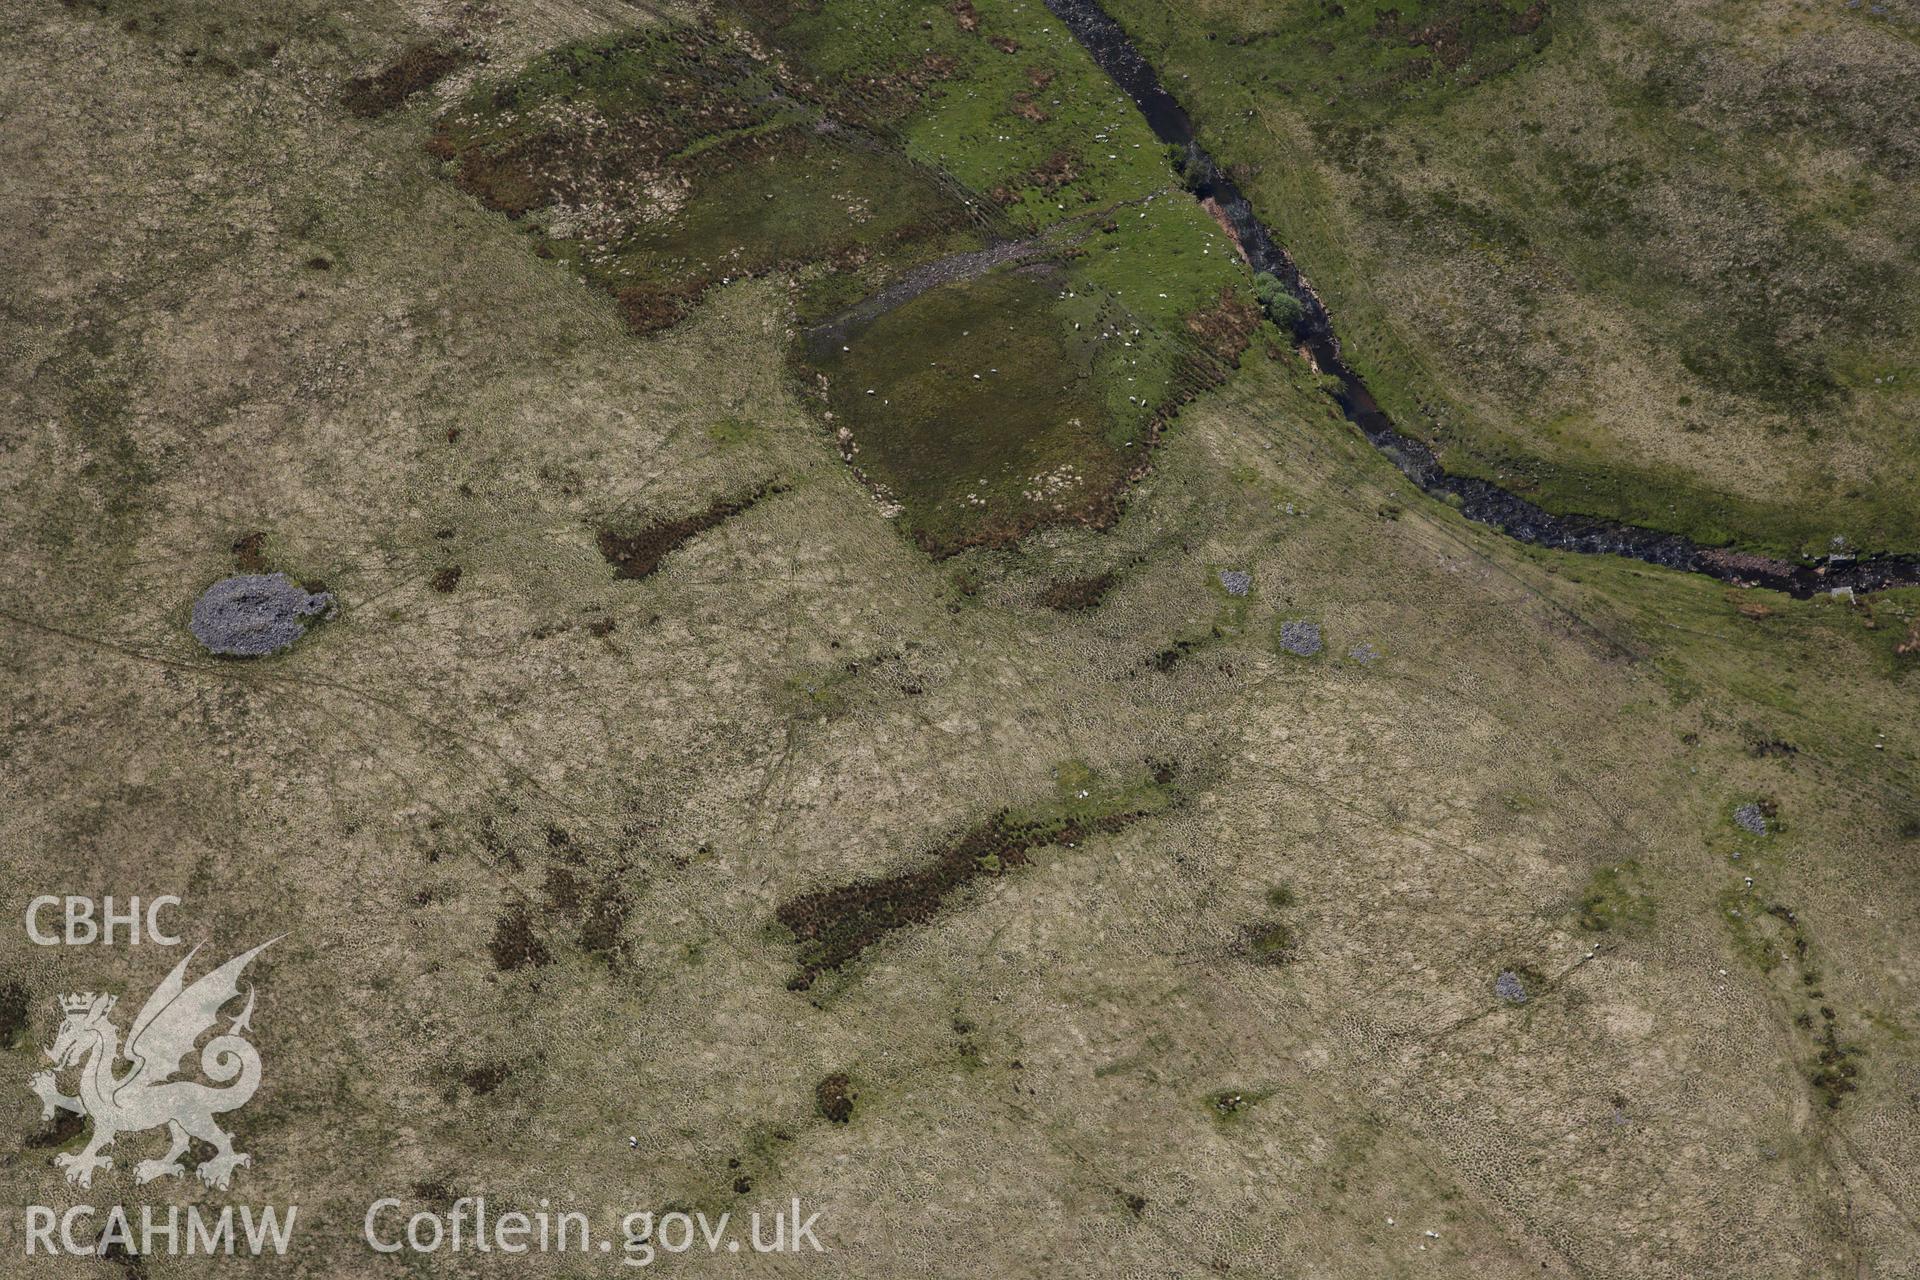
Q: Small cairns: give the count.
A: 5